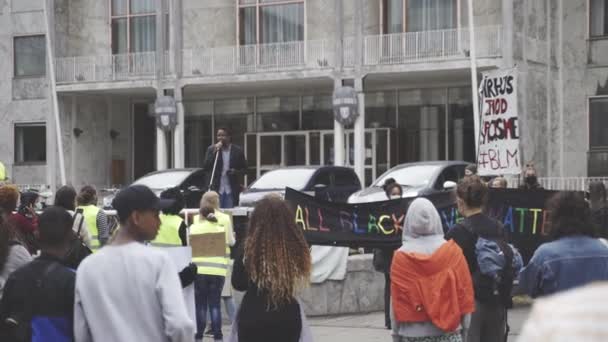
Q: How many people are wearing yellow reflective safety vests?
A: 4